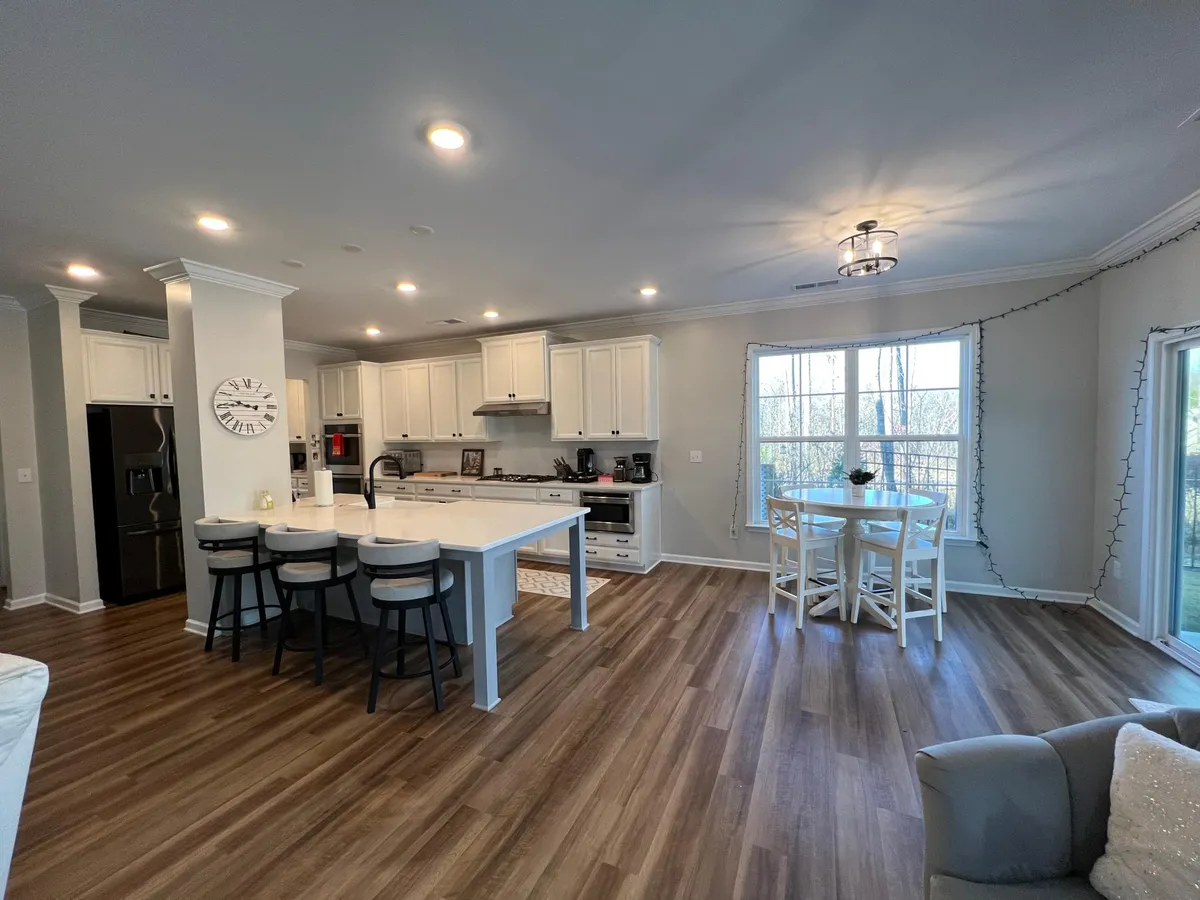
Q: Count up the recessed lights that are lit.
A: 7